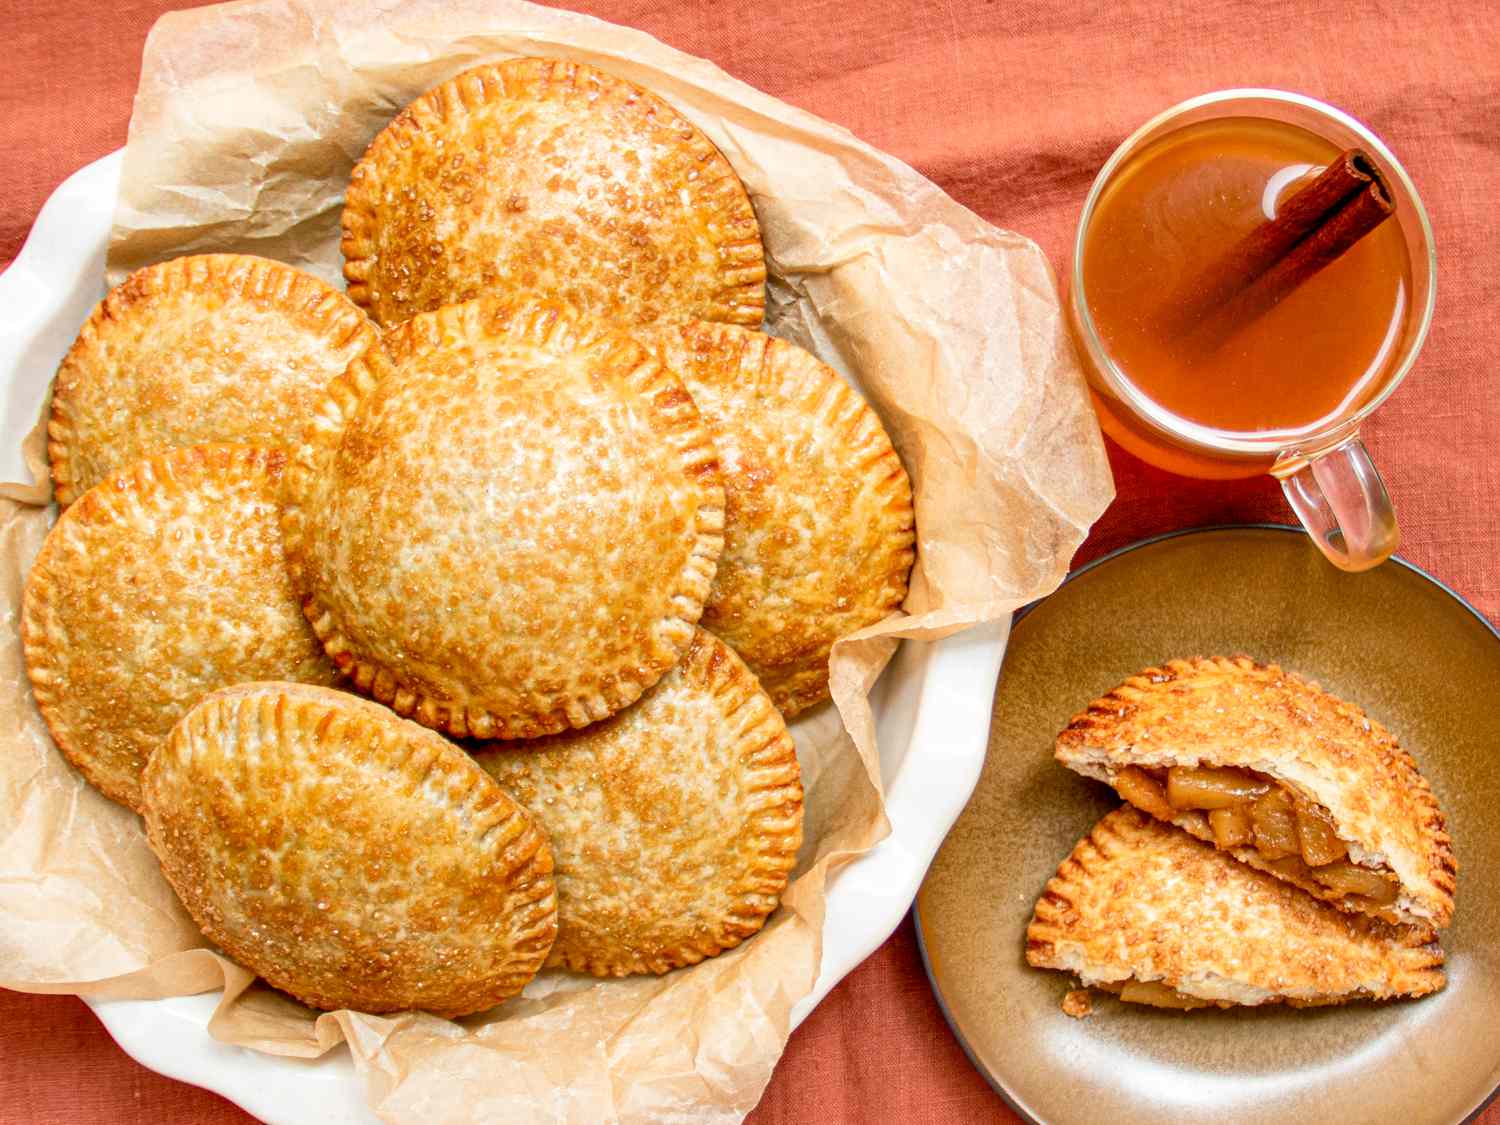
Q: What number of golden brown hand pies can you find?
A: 8